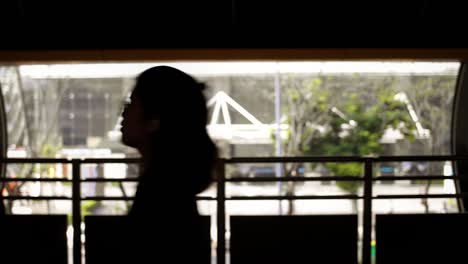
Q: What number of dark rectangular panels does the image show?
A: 4